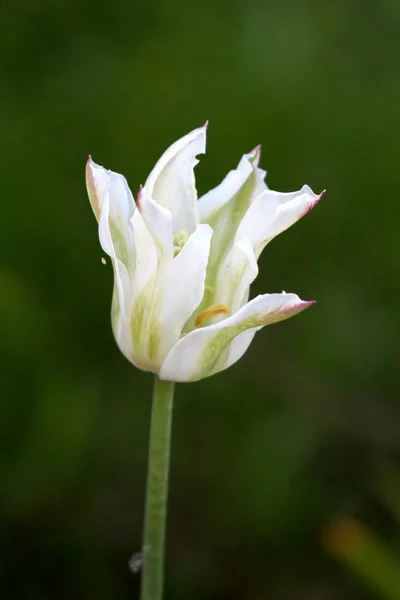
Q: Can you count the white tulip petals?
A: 6